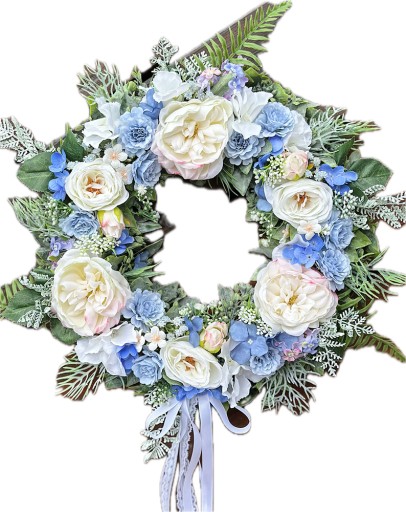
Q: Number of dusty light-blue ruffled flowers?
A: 10